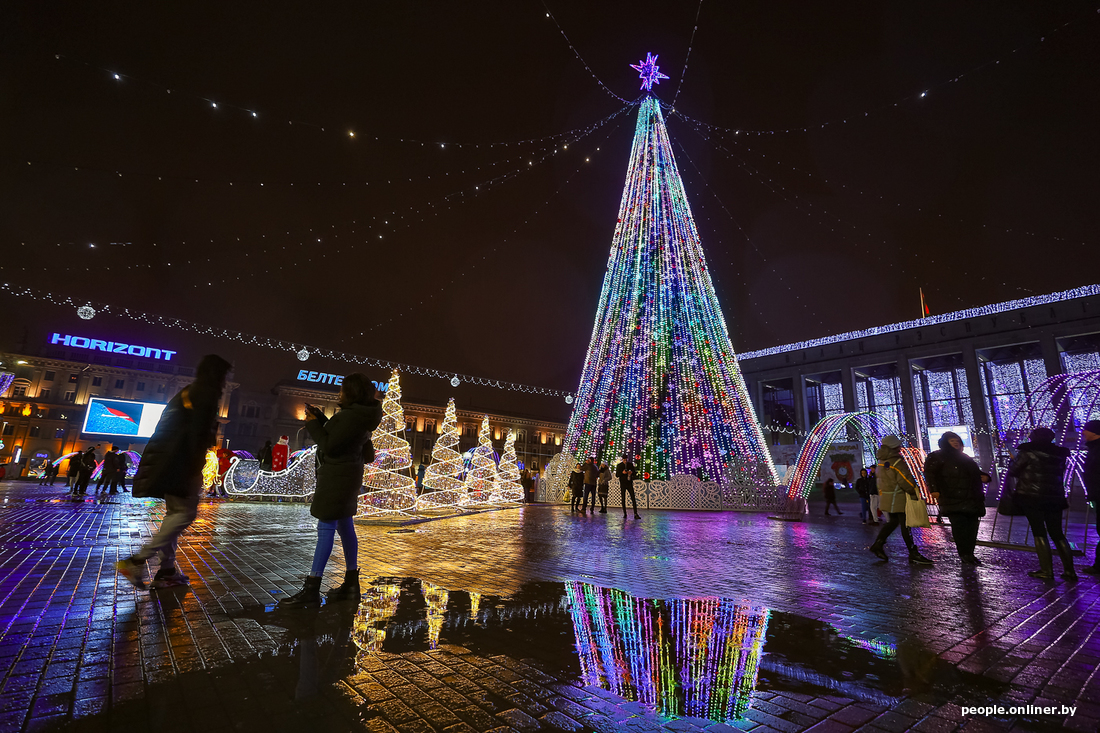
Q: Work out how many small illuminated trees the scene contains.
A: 4